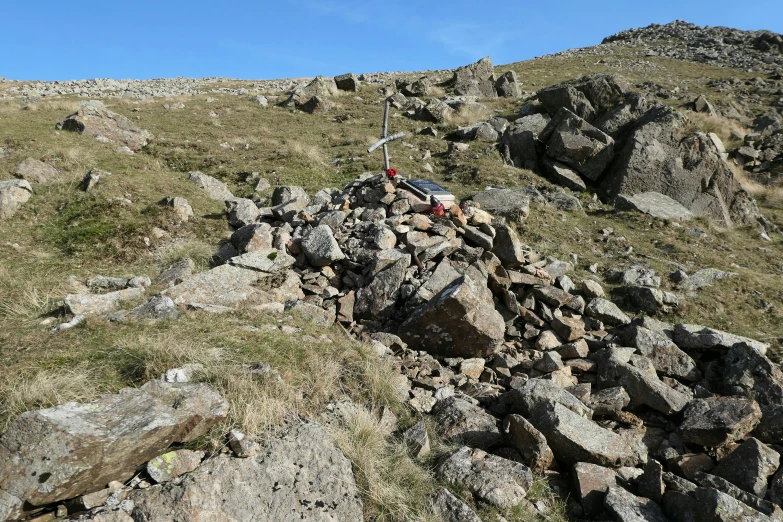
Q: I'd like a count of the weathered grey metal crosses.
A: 1